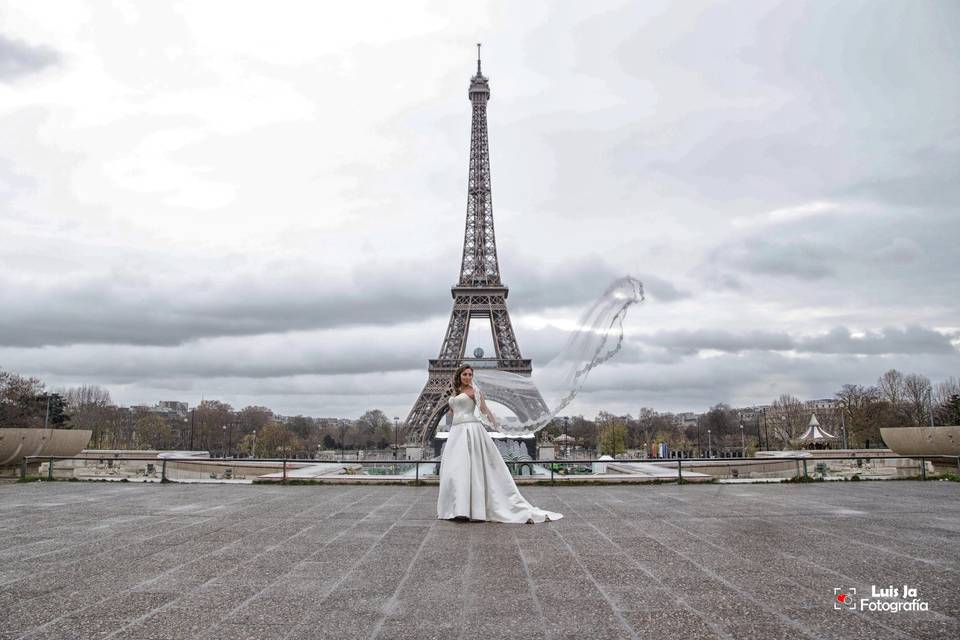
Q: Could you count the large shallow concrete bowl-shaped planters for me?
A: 2